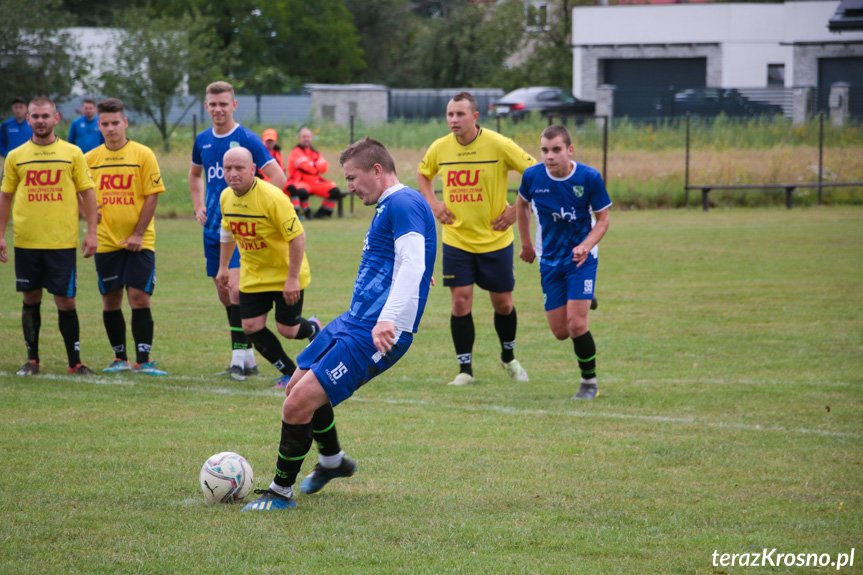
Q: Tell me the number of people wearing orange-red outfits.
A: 2